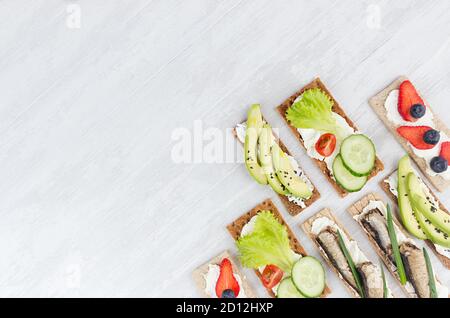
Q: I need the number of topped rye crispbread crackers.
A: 8